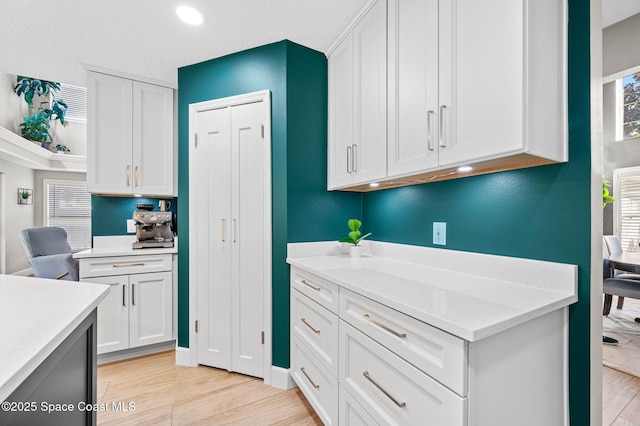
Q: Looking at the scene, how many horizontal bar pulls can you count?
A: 6